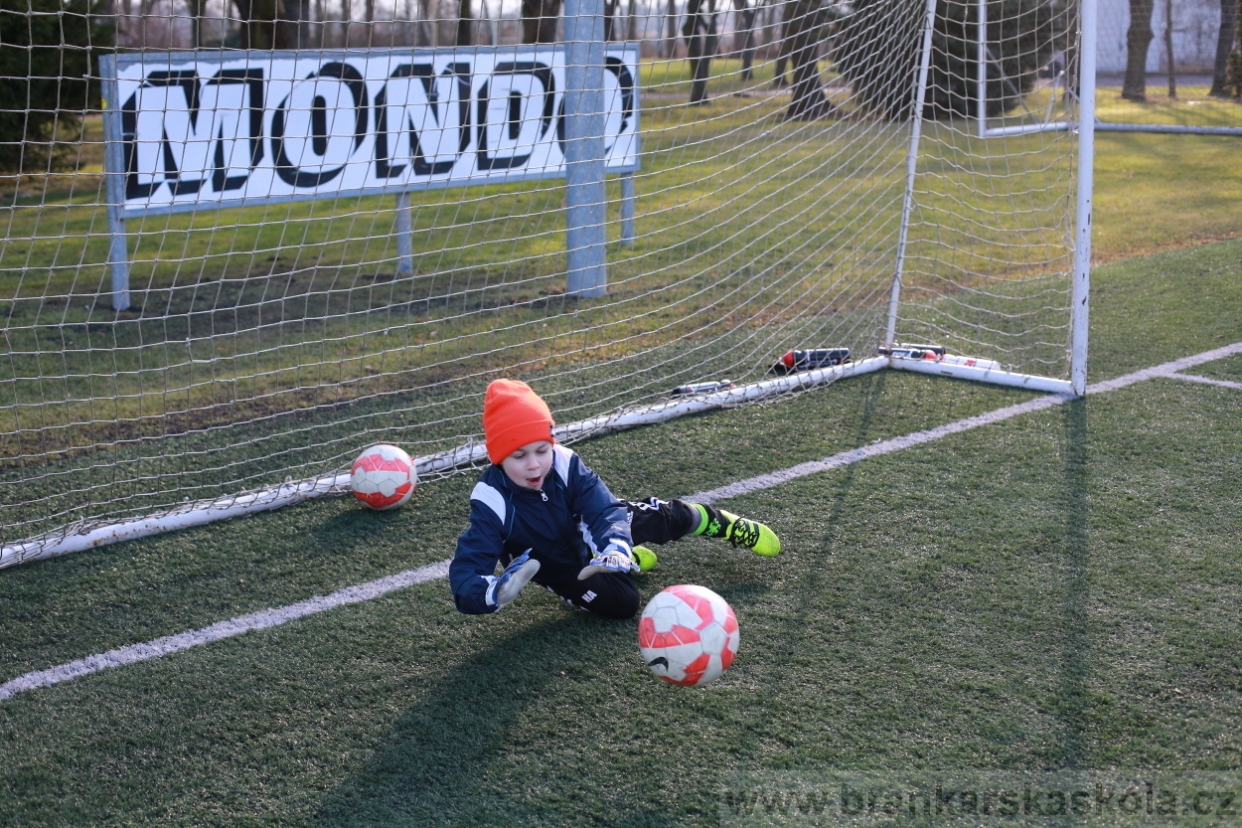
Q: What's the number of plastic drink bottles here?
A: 5